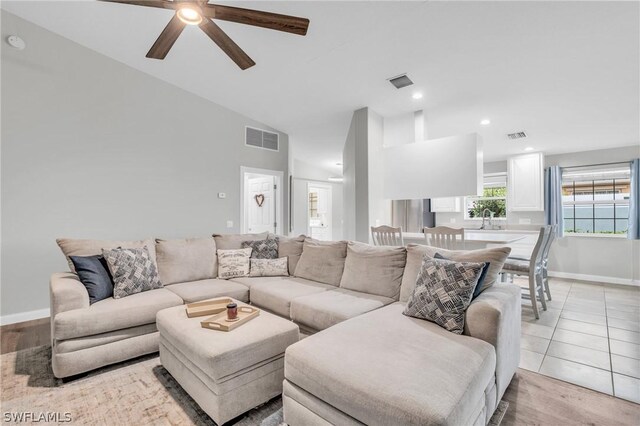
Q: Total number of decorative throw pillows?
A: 7